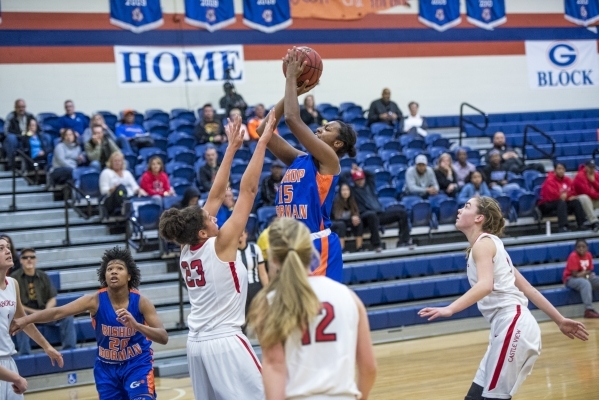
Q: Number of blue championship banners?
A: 6